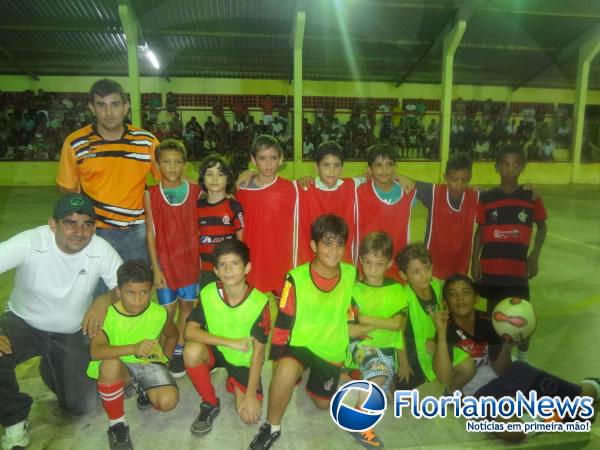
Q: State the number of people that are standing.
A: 8